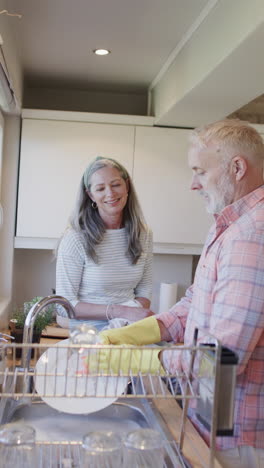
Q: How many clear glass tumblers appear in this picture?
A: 3